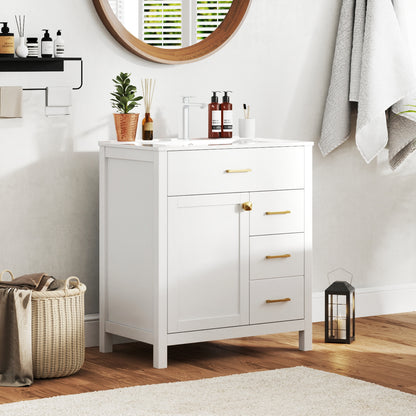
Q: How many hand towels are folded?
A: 2